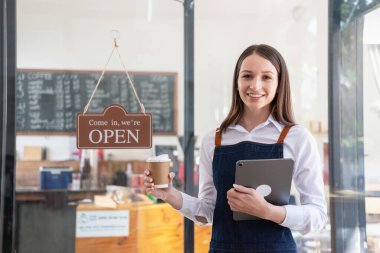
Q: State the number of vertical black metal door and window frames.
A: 3